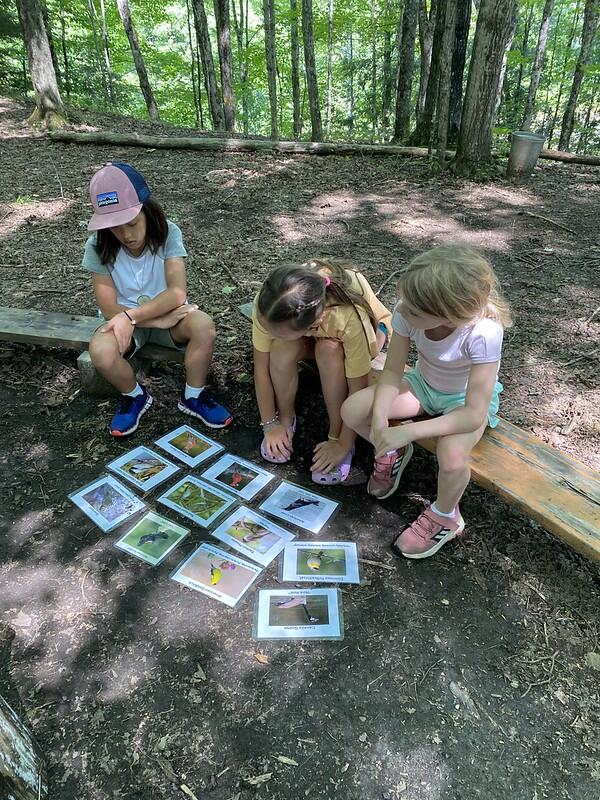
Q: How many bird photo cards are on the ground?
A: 11